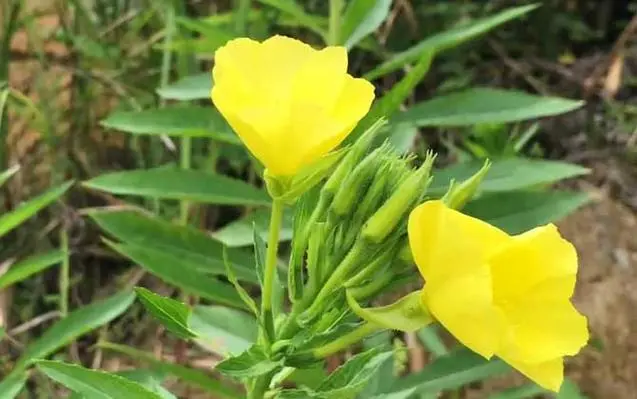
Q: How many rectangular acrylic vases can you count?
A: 0